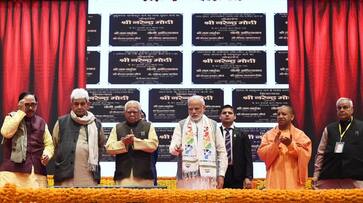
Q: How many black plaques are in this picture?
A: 14